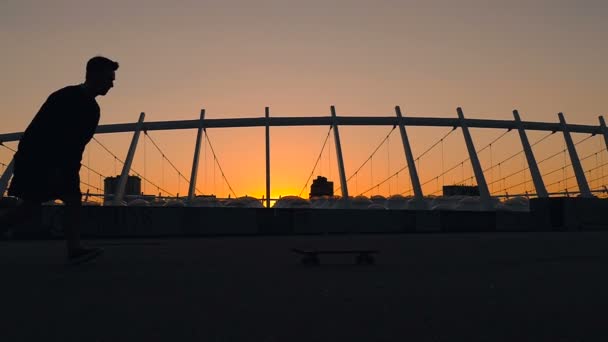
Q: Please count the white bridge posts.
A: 10